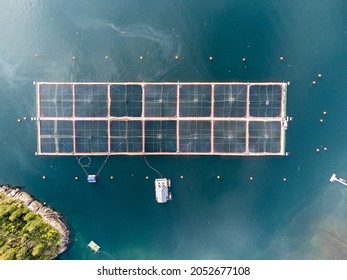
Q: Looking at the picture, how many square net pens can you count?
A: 14